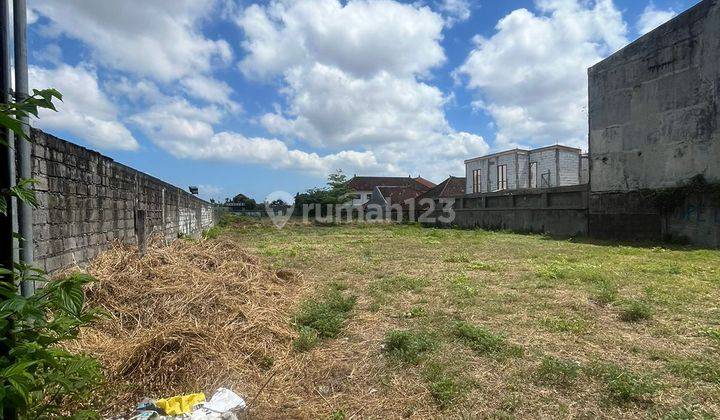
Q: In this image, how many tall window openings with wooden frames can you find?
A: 3